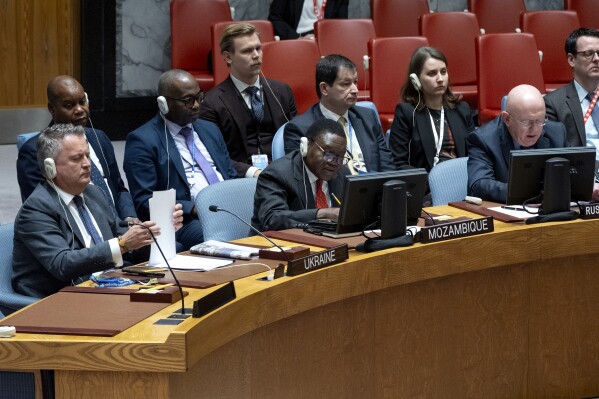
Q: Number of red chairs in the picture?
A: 11